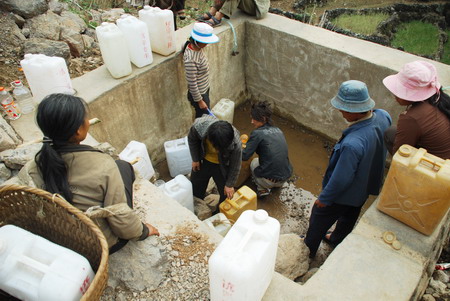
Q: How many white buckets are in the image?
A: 11